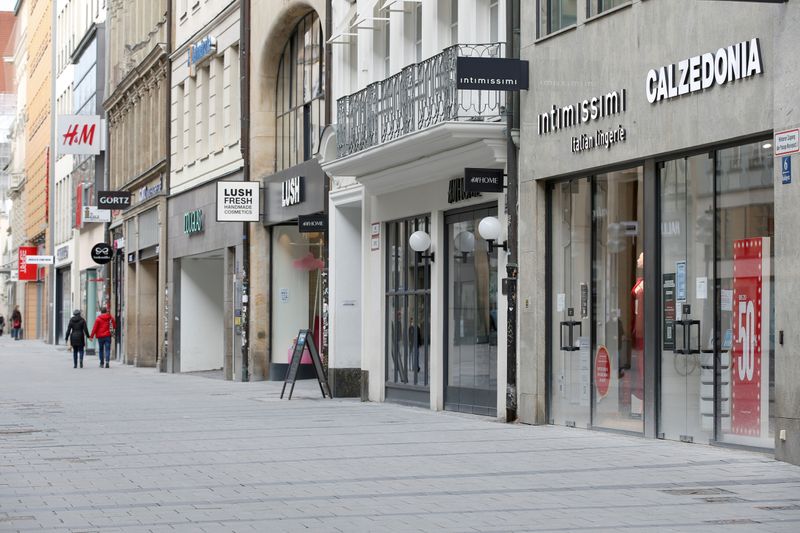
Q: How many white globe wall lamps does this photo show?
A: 2